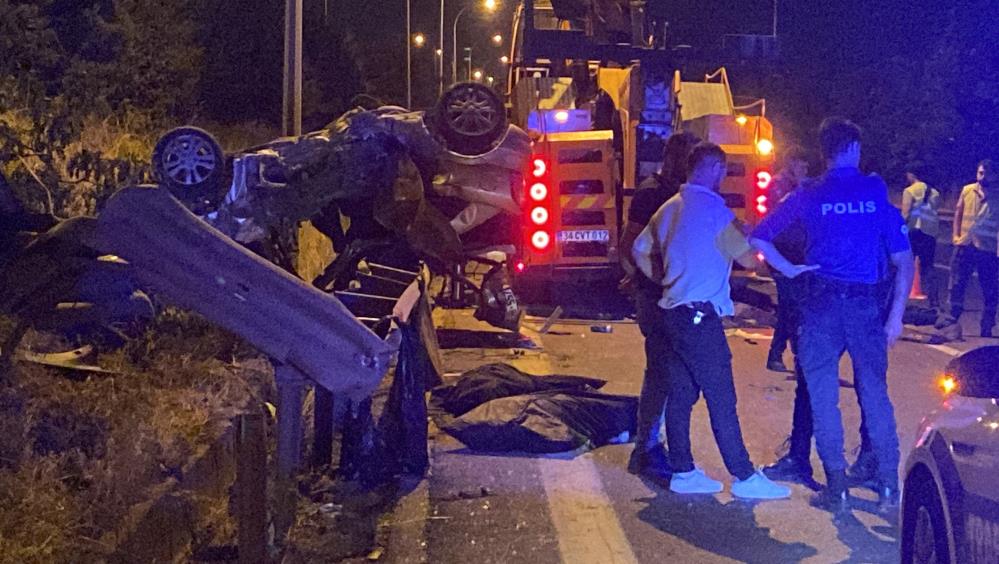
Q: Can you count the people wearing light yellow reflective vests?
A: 2